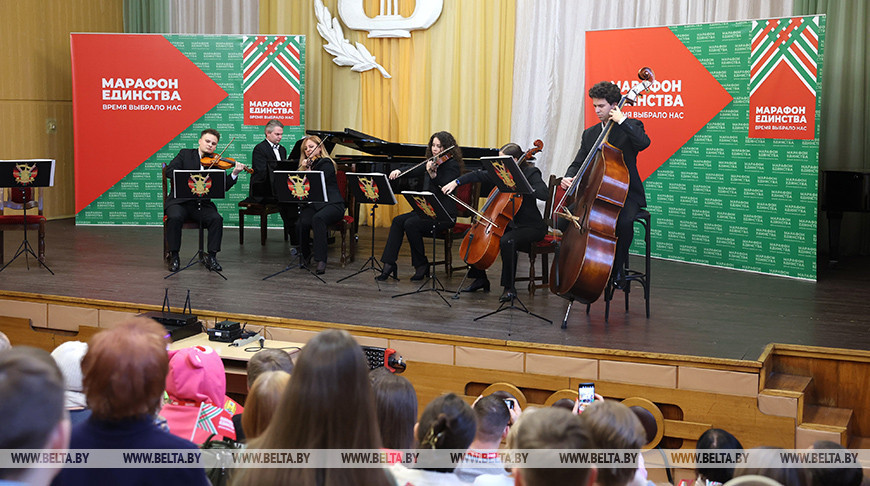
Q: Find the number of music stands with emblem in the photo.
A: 6